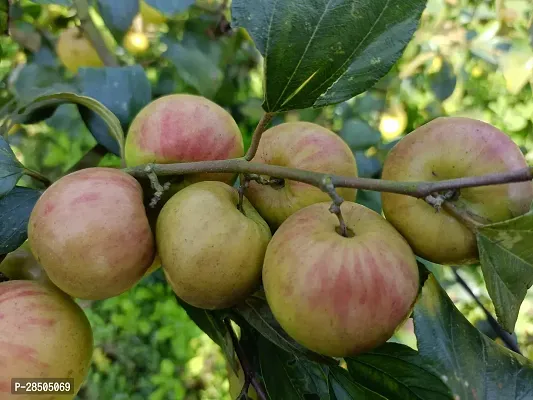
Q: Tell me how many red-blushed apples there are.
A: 6